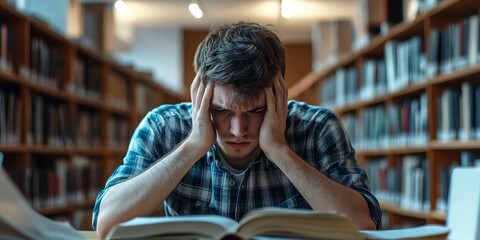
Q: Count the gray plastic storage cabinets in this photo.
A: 0